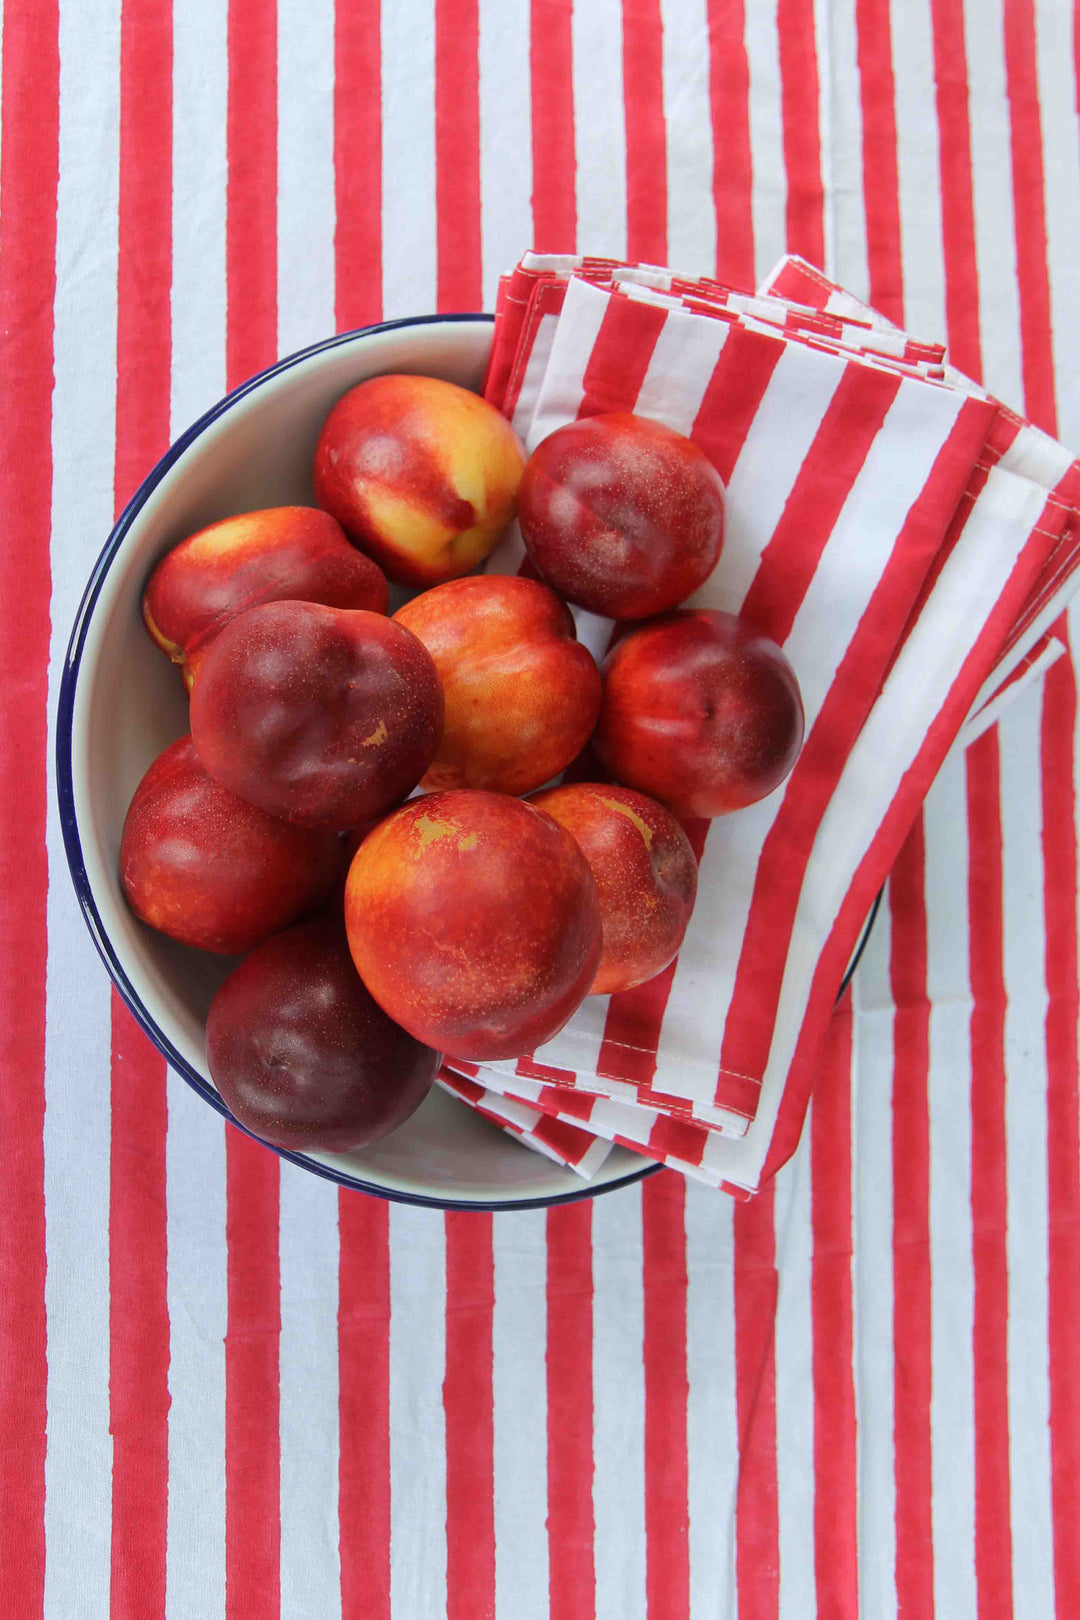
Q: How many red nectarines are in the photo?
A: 10